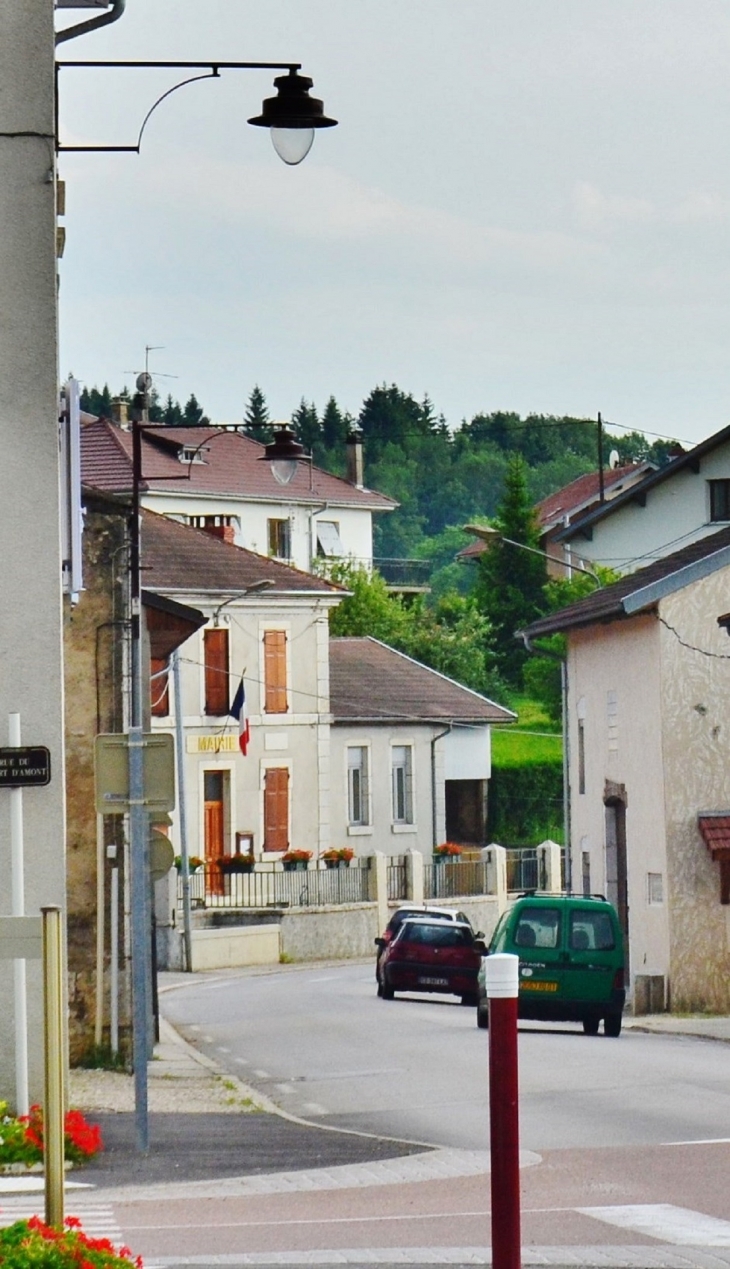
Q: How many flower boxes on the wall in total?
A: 5